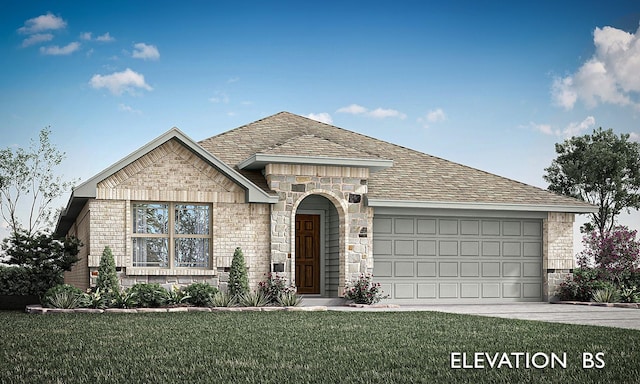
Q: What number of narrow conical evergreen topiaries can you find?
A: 2